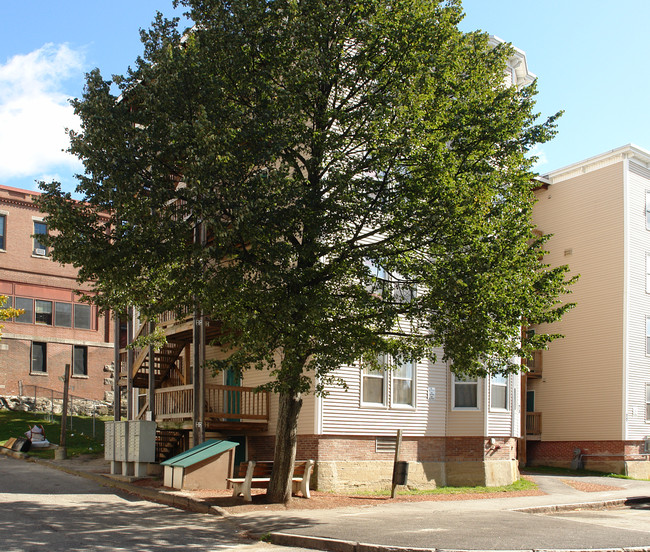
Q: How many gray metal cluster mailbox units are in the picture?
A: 3